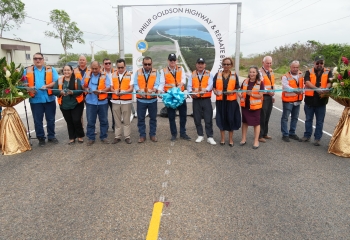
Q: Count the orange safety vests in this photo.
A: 14